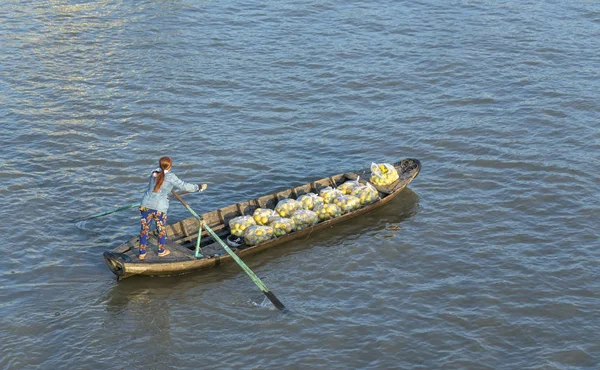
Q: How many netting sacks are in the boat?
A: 13